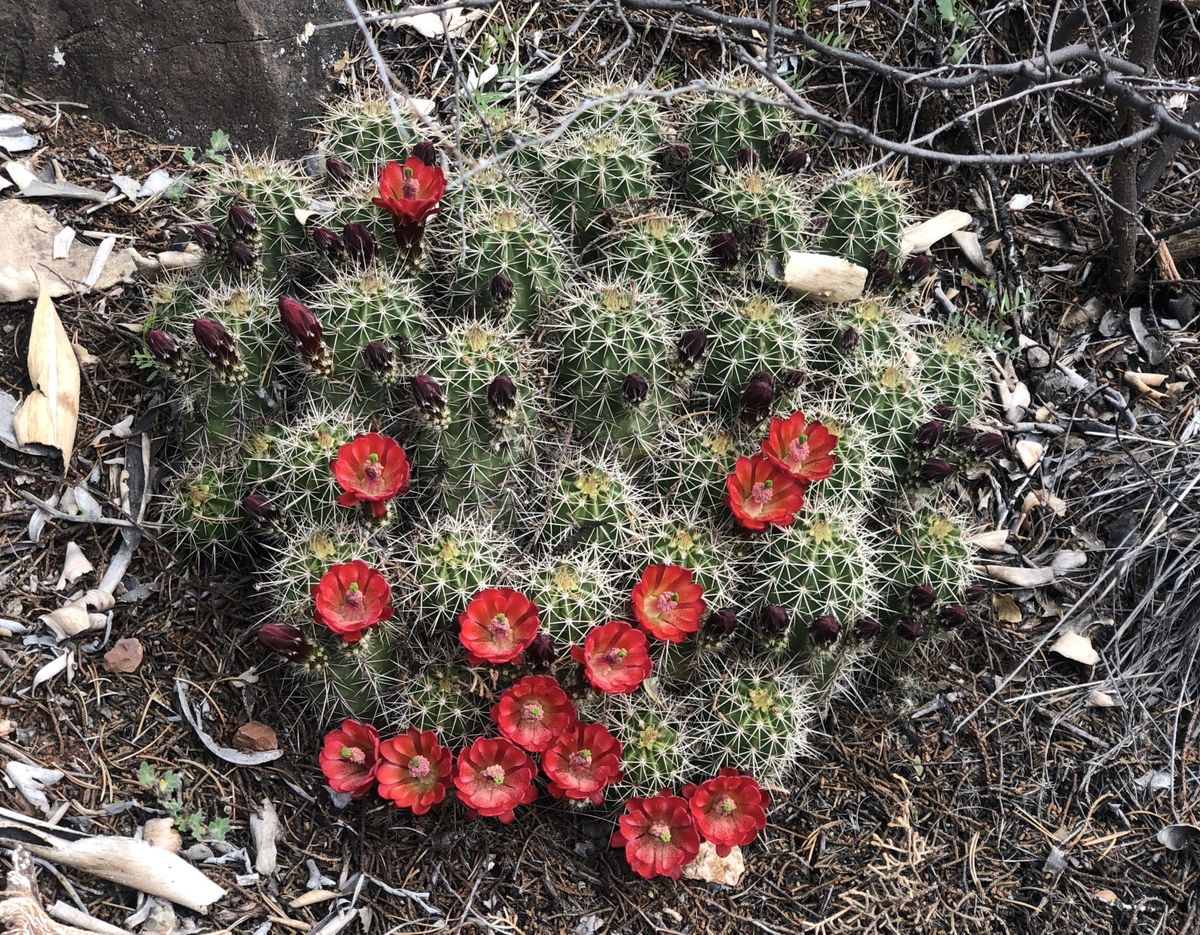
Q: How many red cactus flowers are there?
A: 15